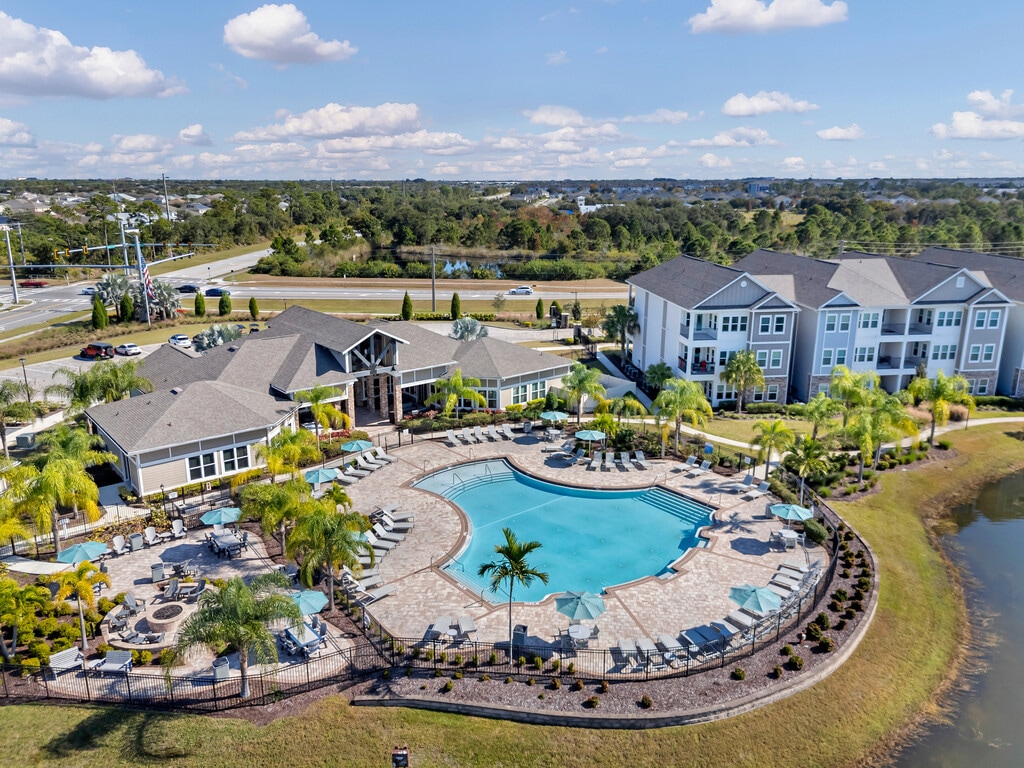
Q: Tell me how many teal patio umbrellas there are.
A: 11